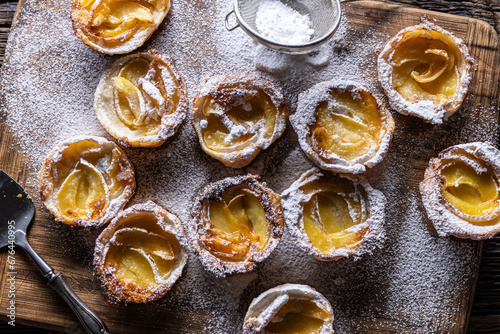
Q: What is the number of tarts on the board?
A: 11